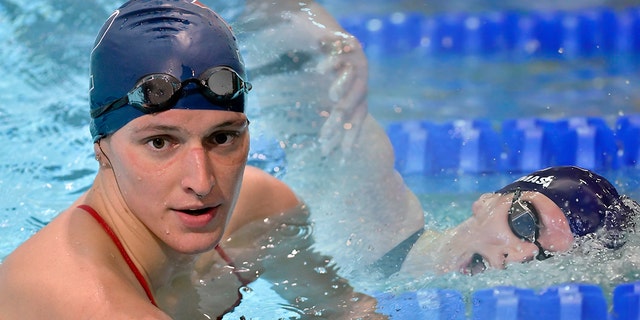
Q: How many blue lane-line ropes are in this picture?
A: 3